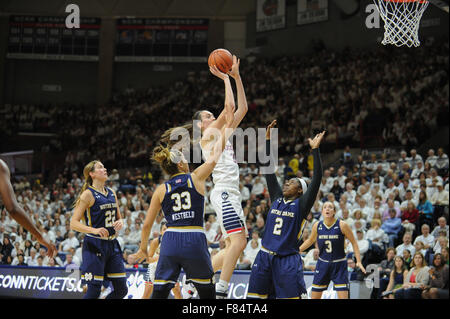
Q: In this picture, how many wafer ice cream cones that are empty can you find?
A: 0